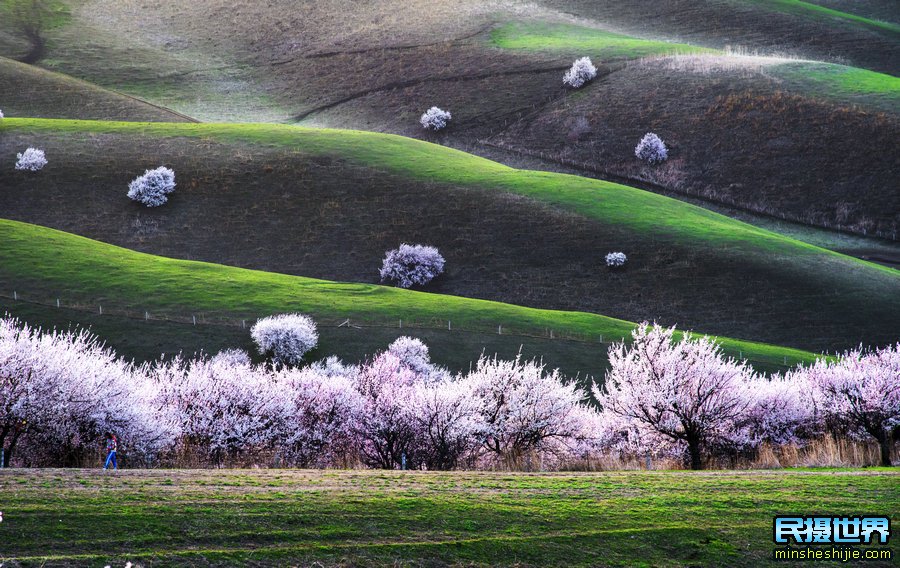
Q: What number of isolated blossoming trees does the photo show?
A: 8